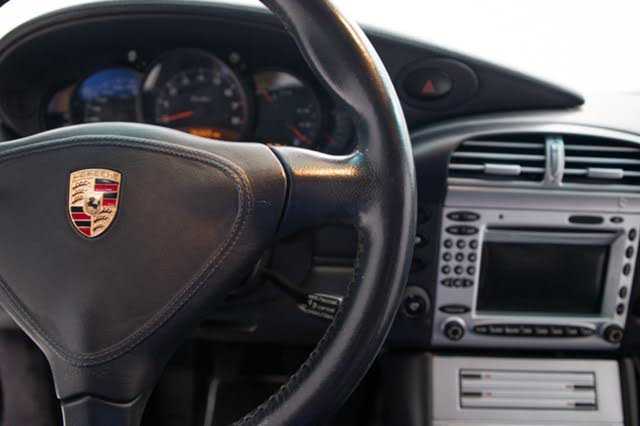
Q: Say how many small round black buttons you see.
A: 9